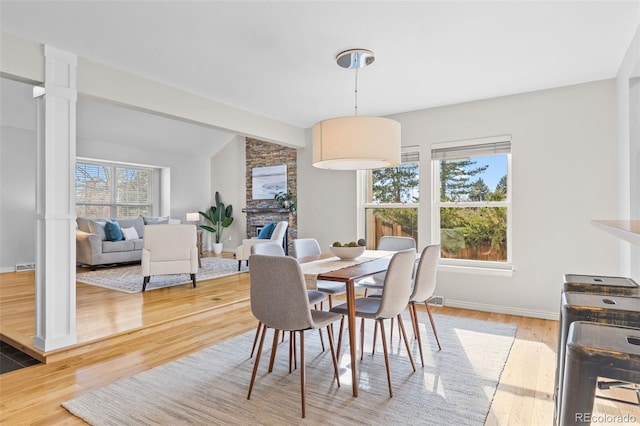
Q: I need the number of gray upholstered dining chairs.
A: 6